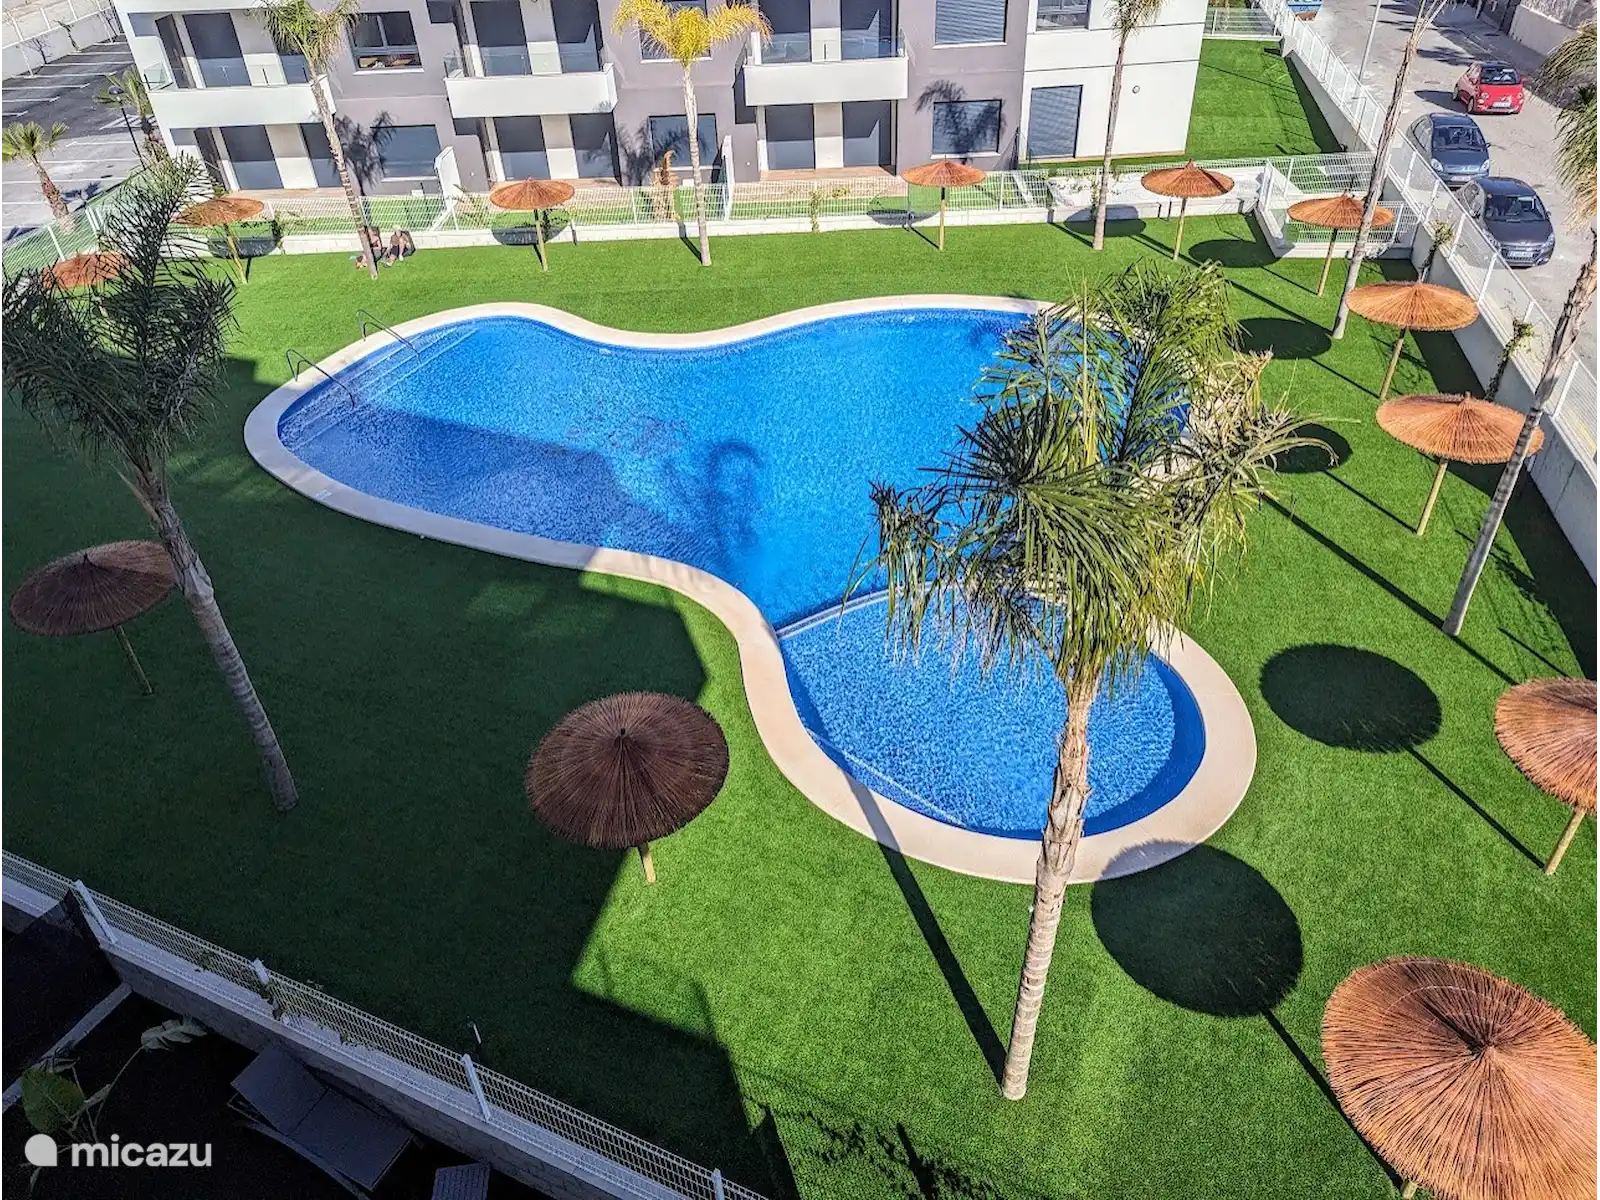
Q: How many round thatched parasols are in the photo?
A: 12